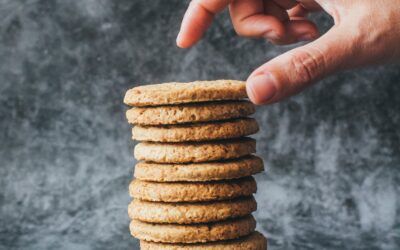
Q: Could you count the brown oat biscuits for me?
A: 9